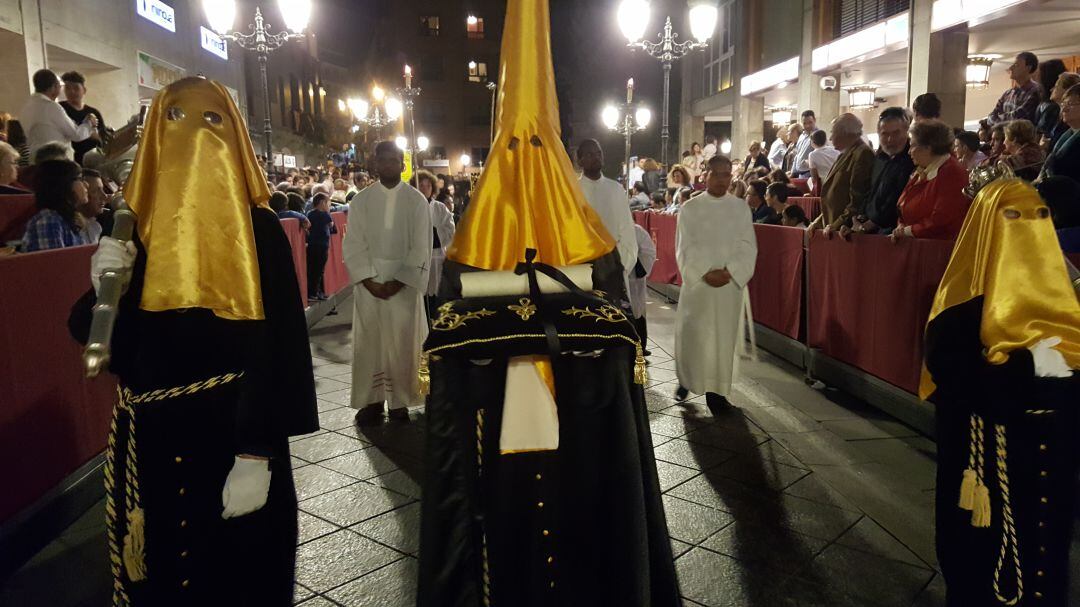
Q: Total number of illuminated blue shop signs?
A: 2